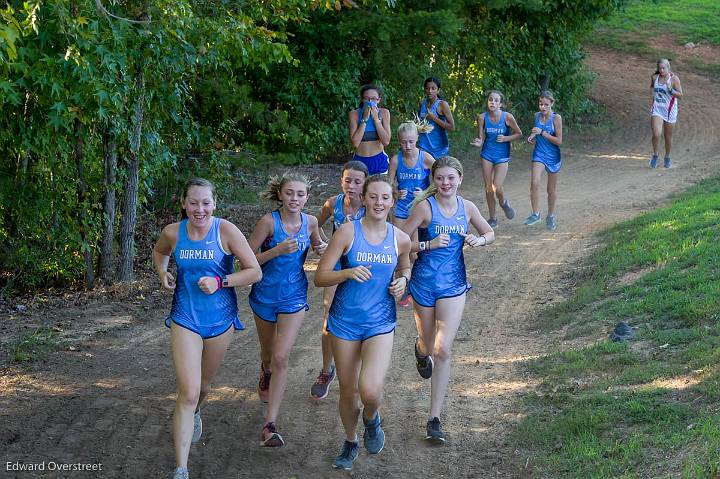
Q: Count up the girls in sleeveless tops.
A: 11